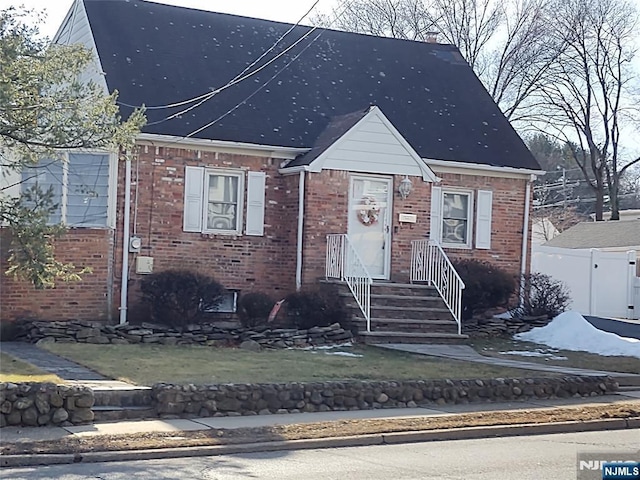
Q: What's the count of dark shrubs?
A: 5